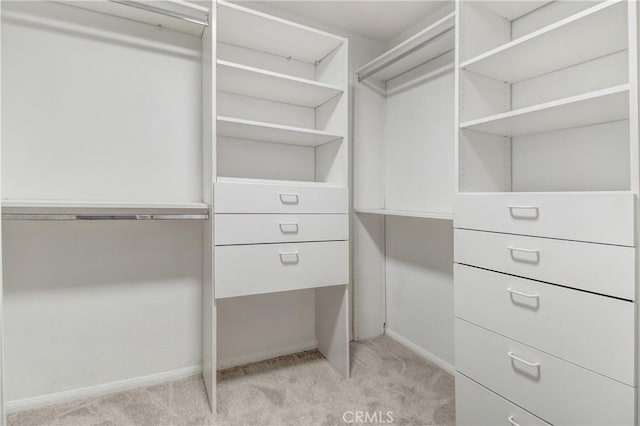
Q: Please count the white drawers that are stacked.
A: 8